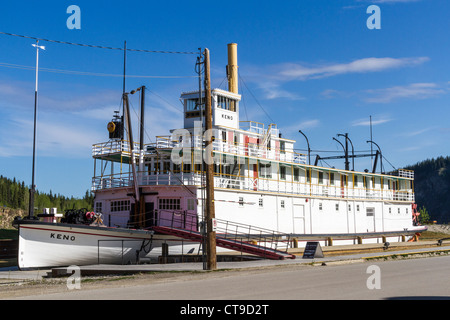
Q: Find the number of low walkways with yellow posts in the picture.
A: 1